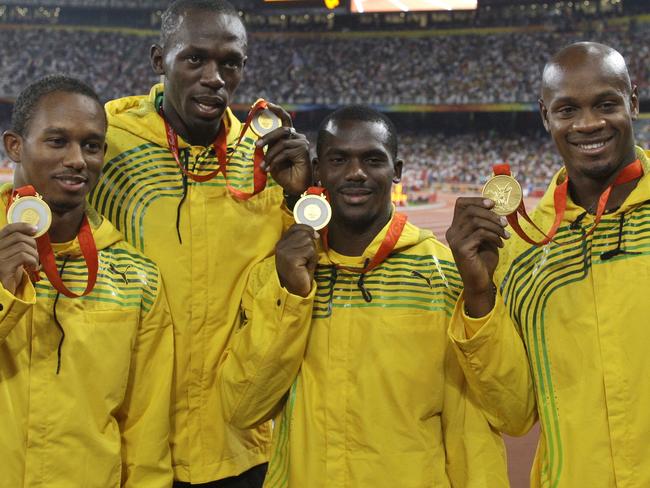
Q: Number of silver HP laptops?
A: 0